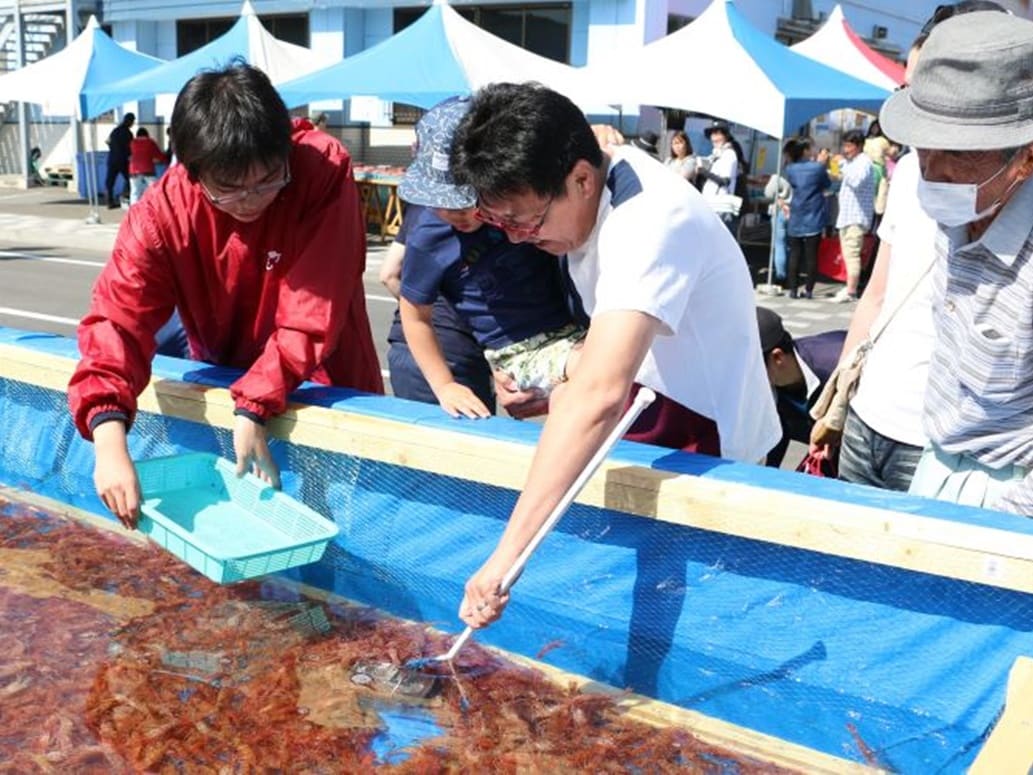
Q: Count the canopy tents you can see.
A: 5